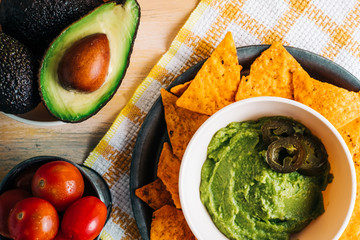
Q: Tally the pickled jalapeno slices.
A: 3